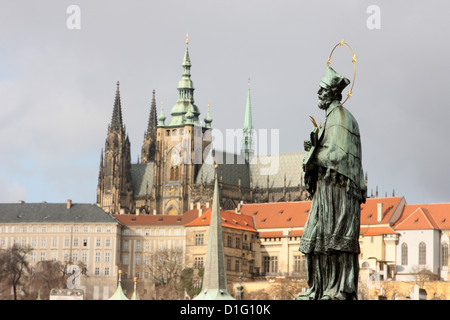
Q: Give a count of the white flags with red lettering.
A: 0